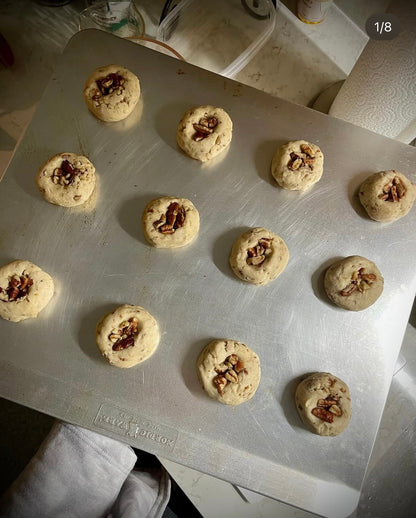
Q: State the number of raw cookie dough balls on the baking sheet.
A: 12